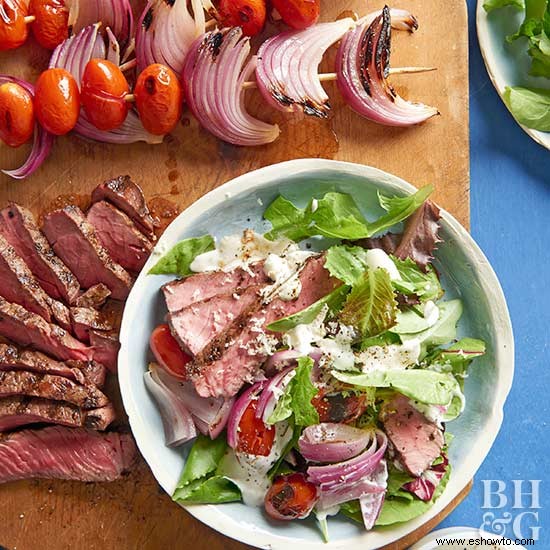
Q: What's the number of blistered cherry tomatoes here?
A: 12